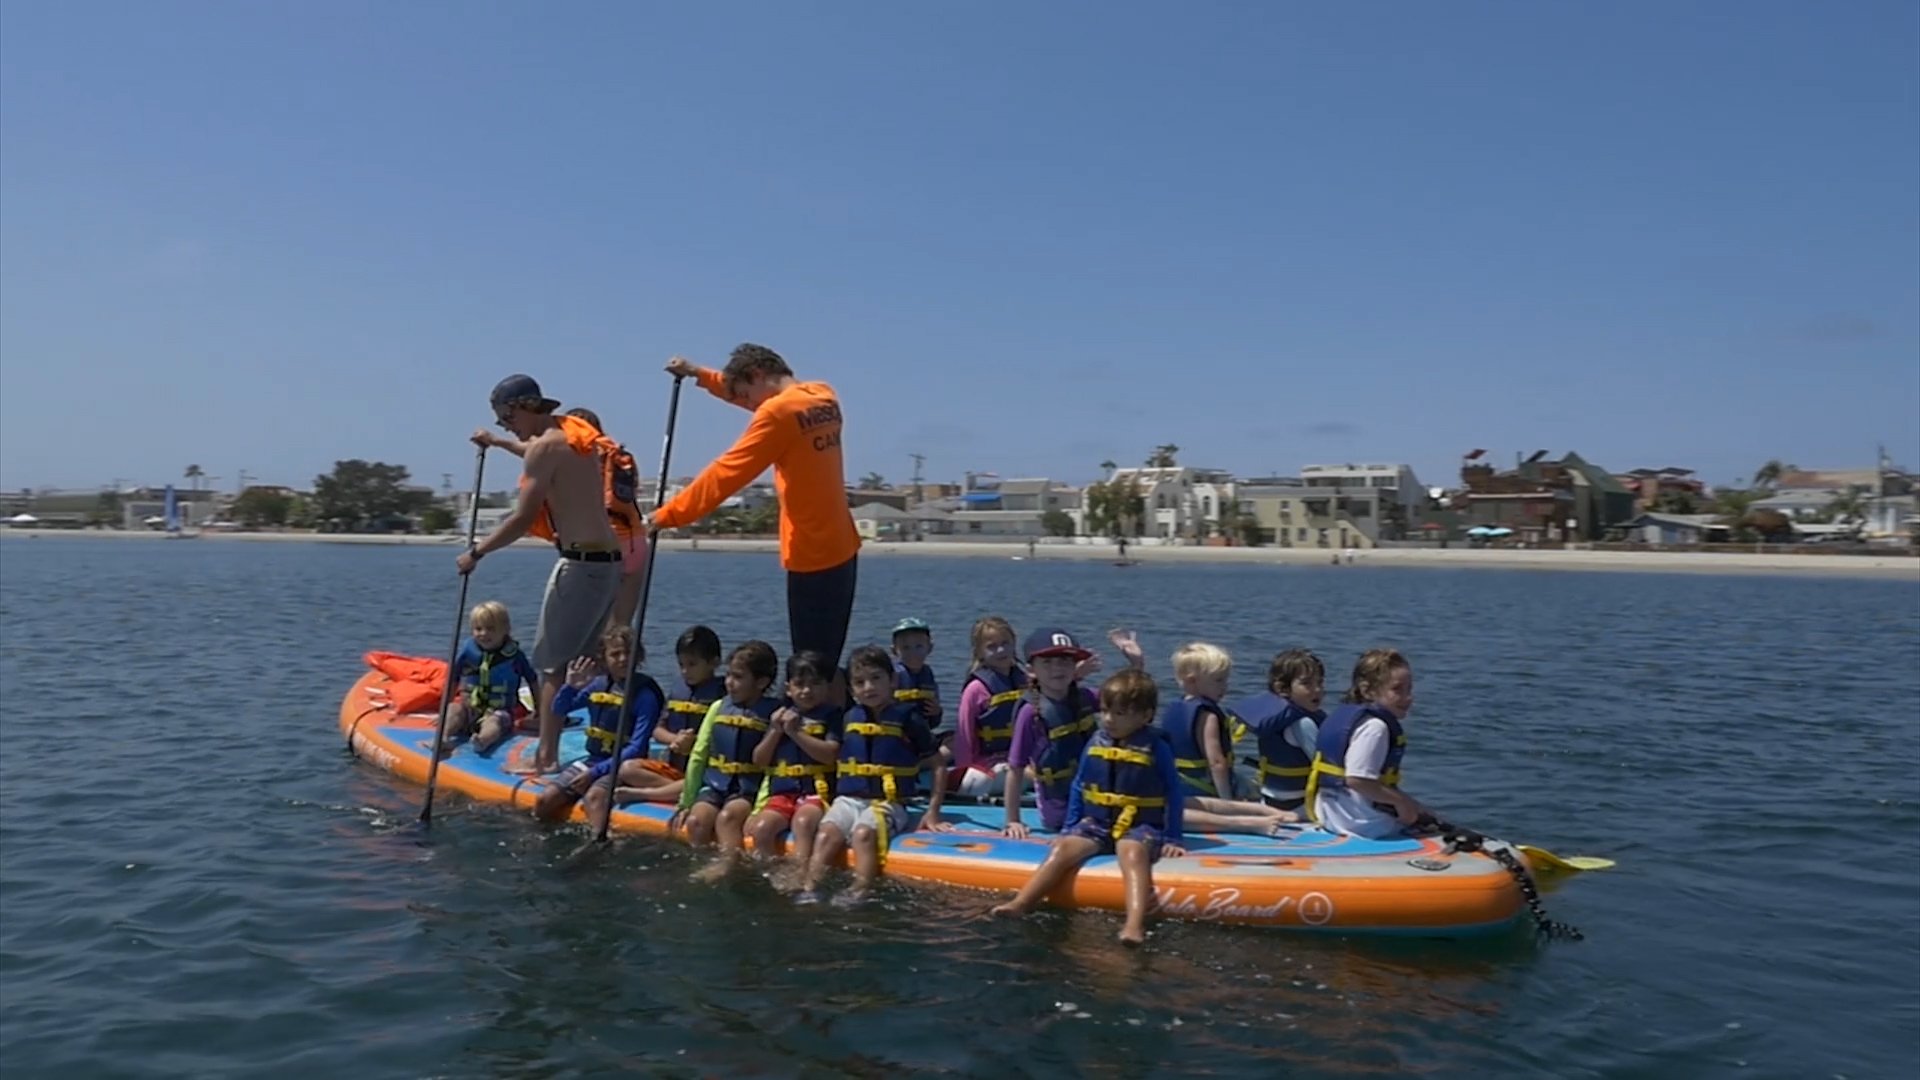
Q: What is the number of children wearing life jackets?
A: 13